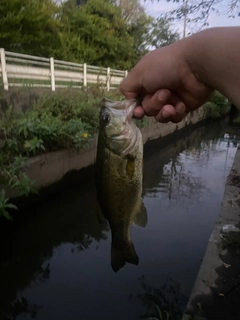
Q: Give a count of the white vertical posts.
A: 5